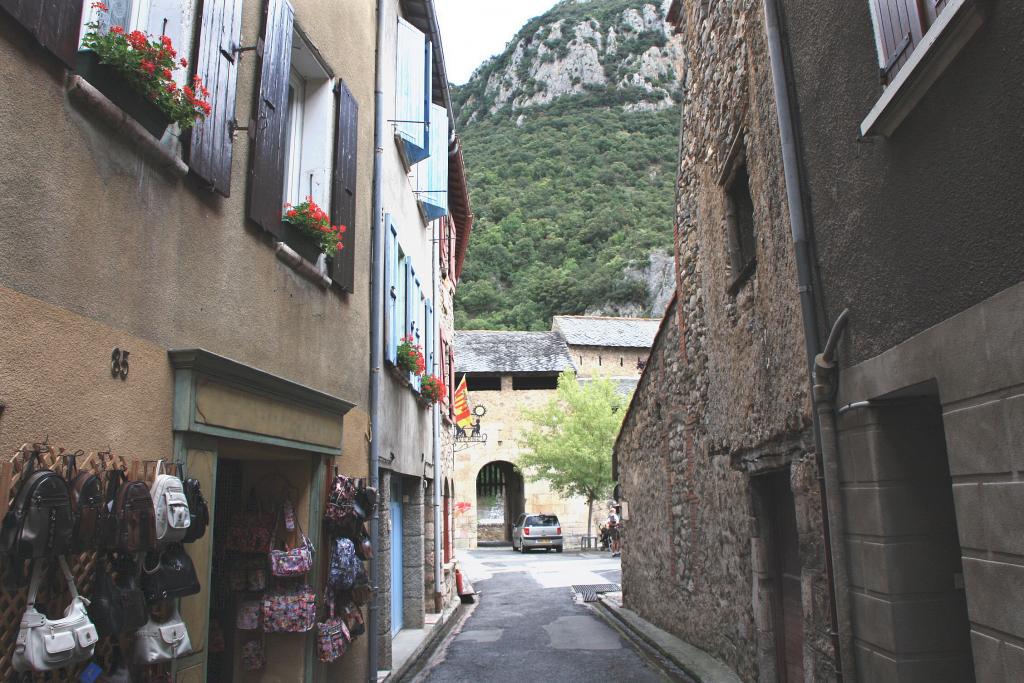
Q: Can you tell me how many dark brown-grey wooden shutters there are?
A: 4